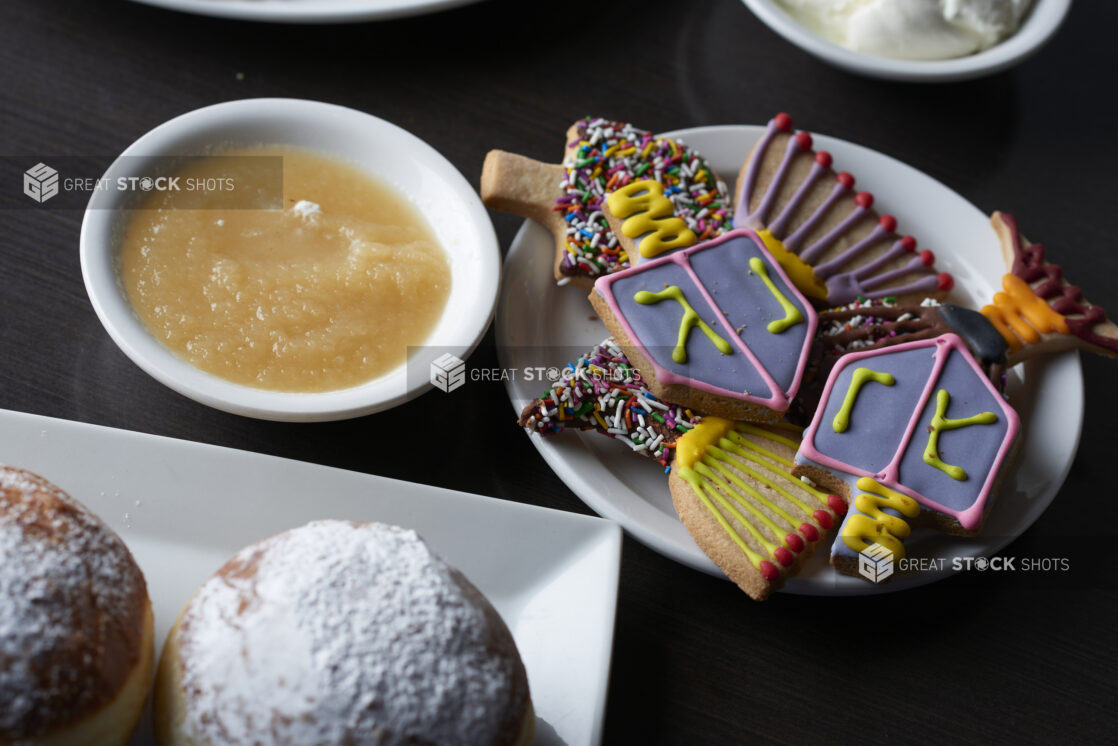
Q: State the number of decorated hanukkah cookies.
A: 6